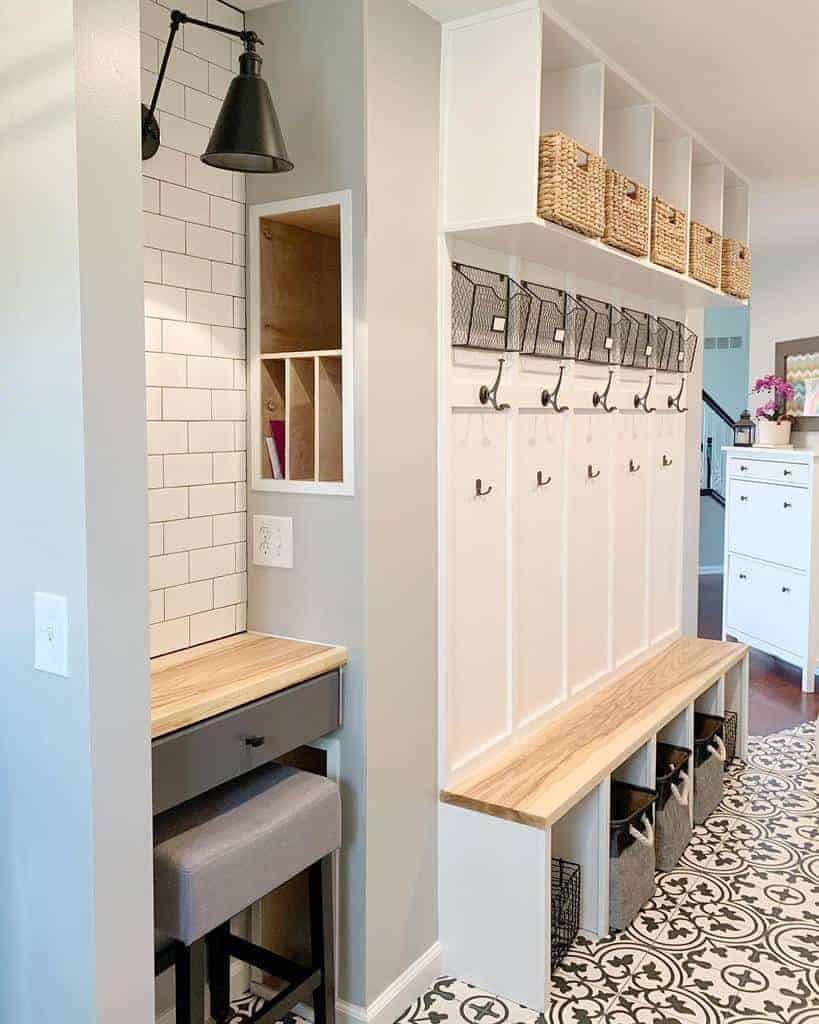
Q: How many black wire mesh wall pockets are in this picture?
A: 5